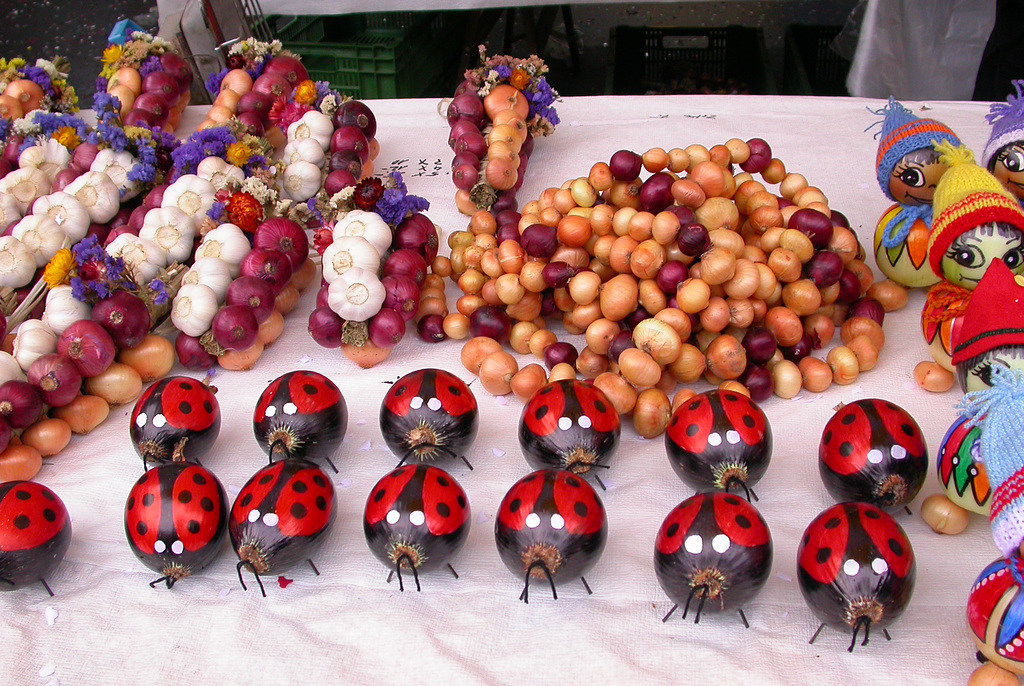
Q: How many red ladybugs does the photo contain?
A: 13